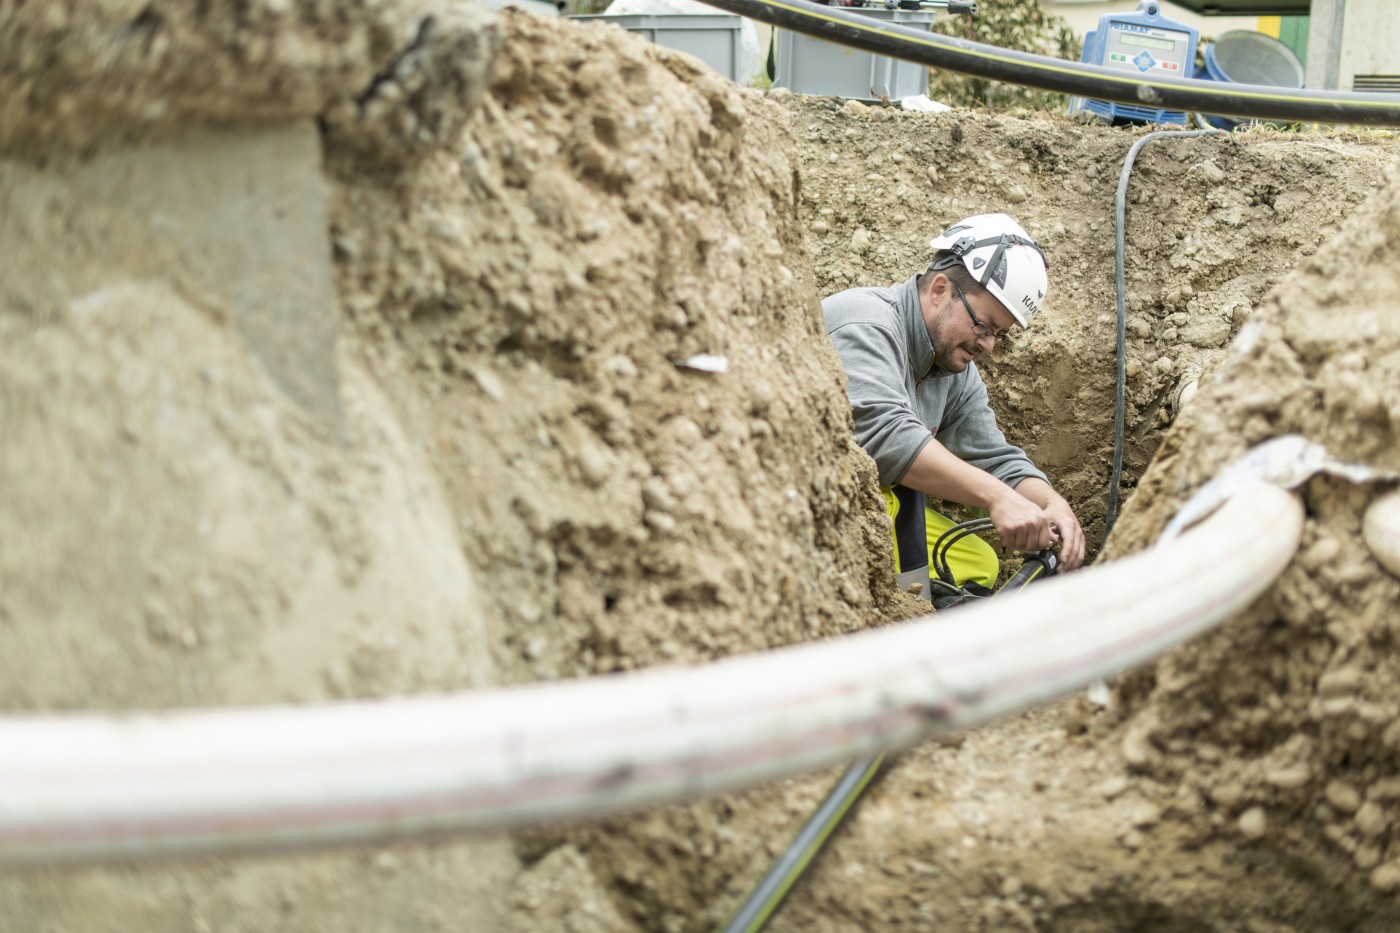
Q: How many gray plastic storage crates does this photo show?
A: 2